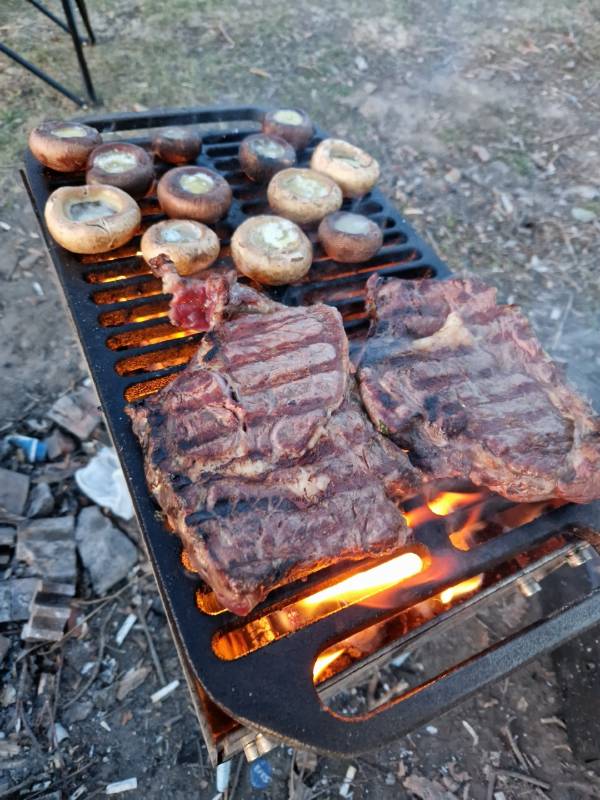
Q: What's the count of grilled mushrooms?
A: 12